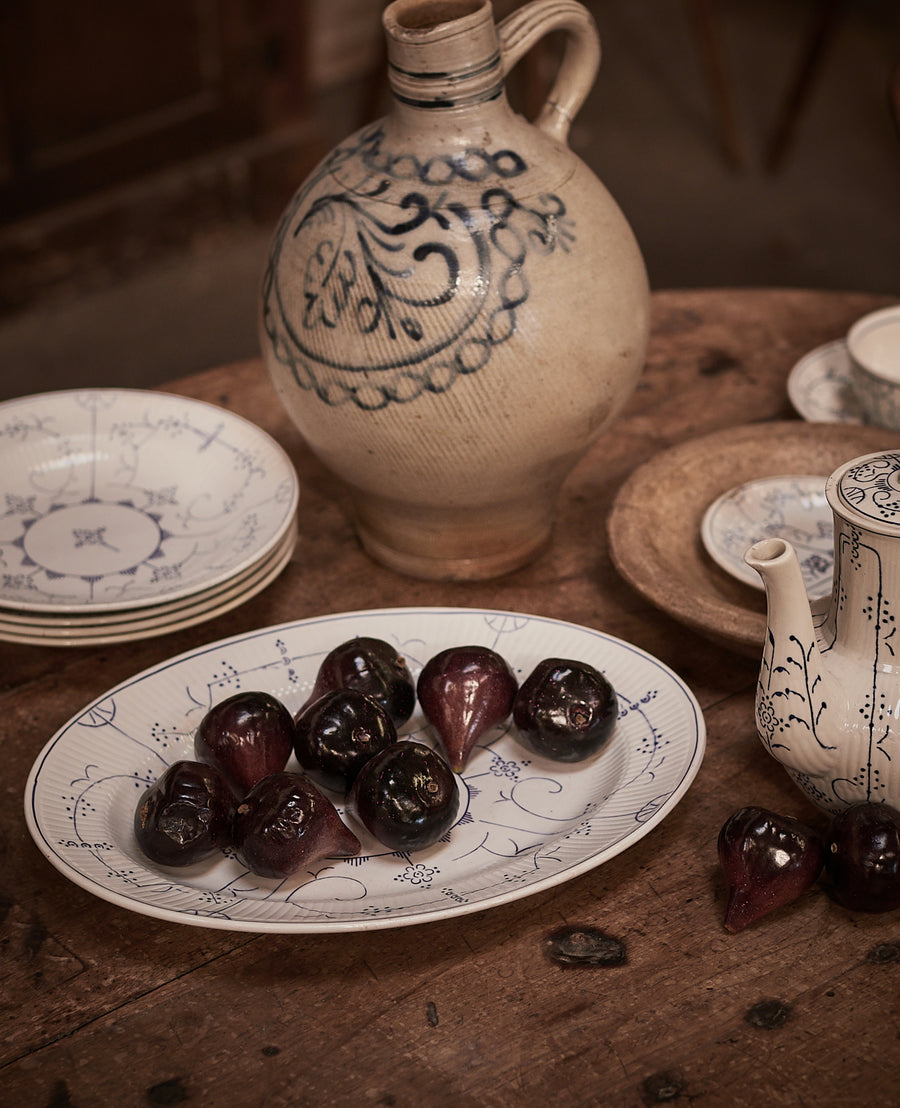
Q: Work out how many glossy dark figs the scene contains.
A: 10